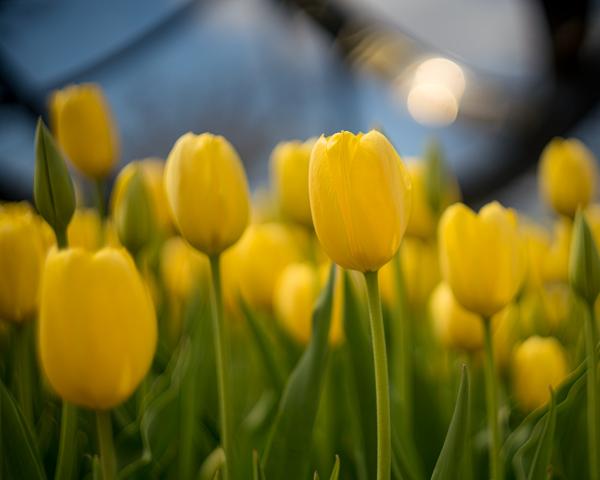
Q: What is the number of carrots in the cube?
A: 0